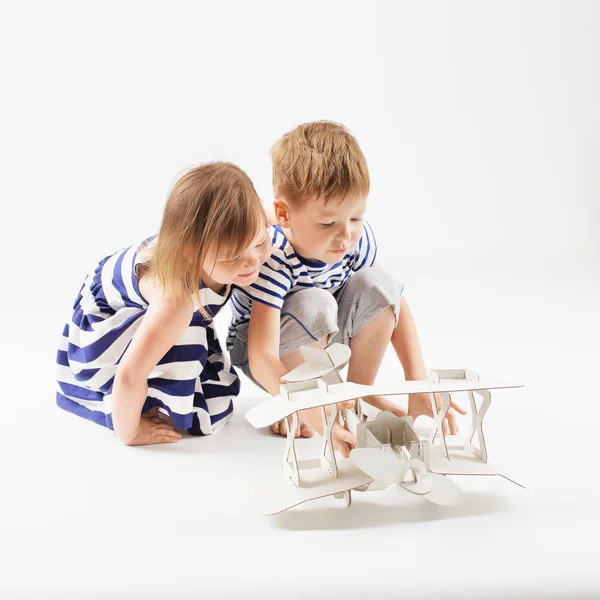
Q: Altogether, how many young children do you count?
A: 2